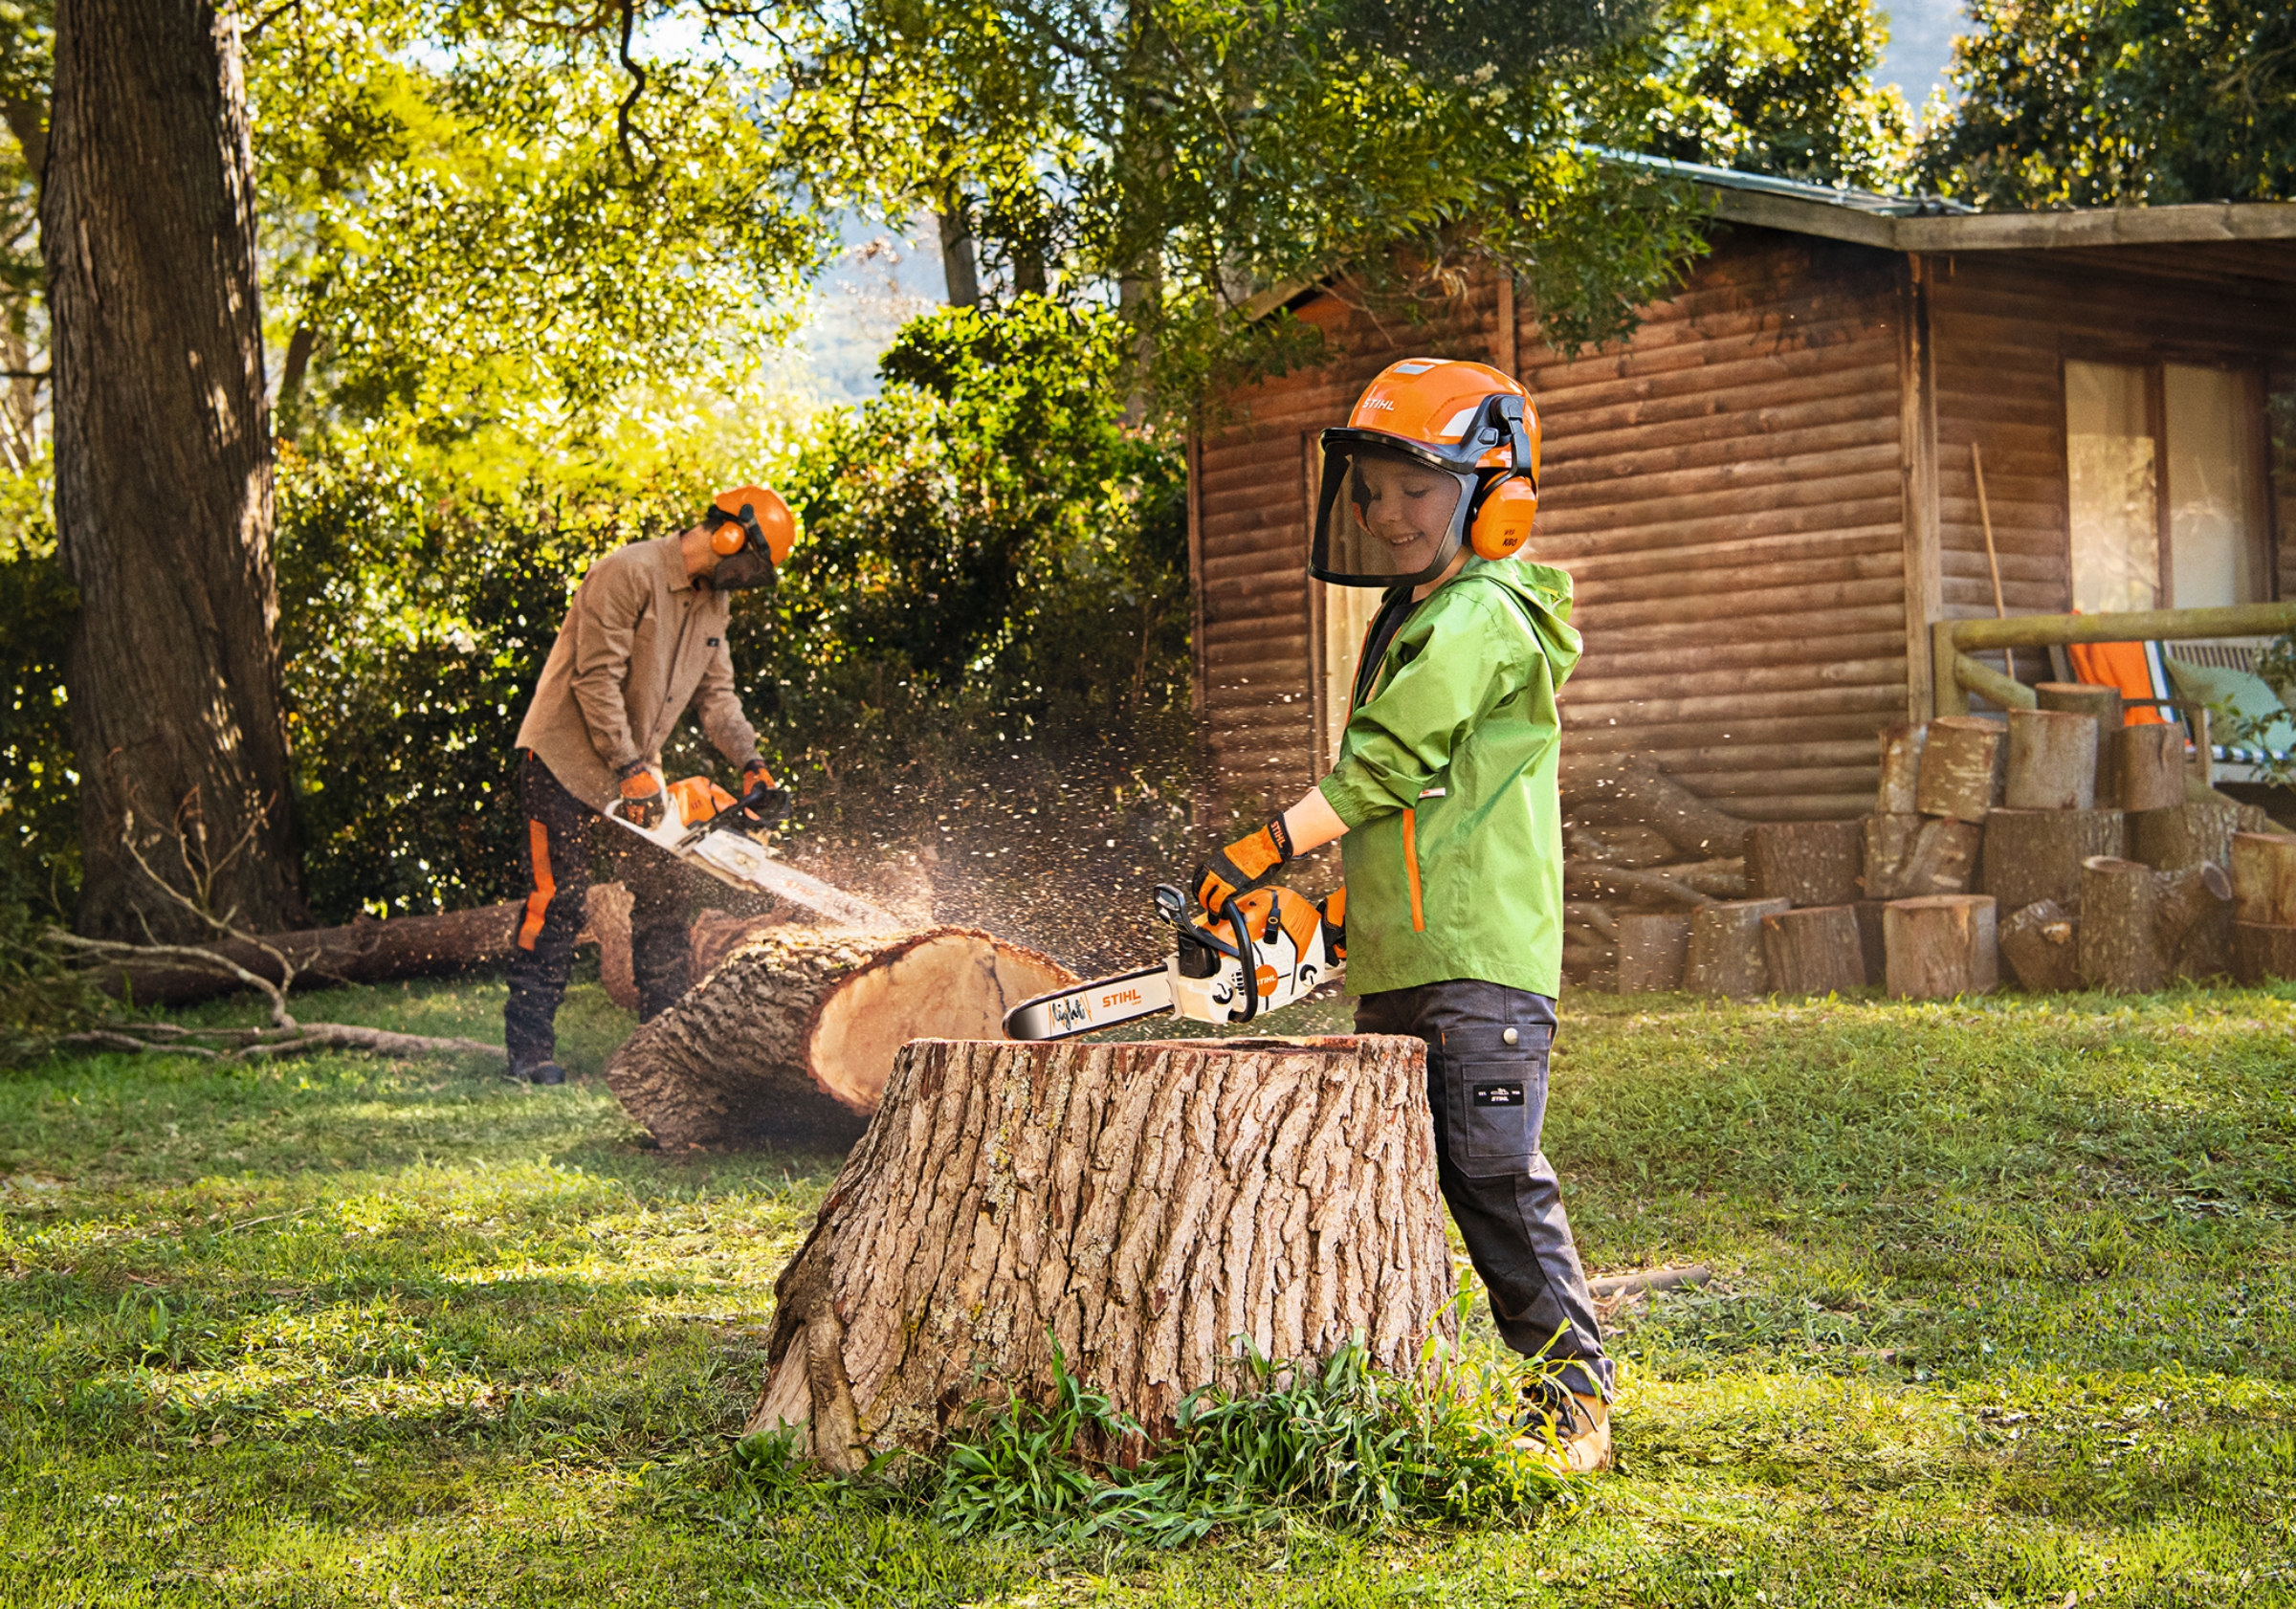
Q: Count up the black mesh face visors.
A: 2